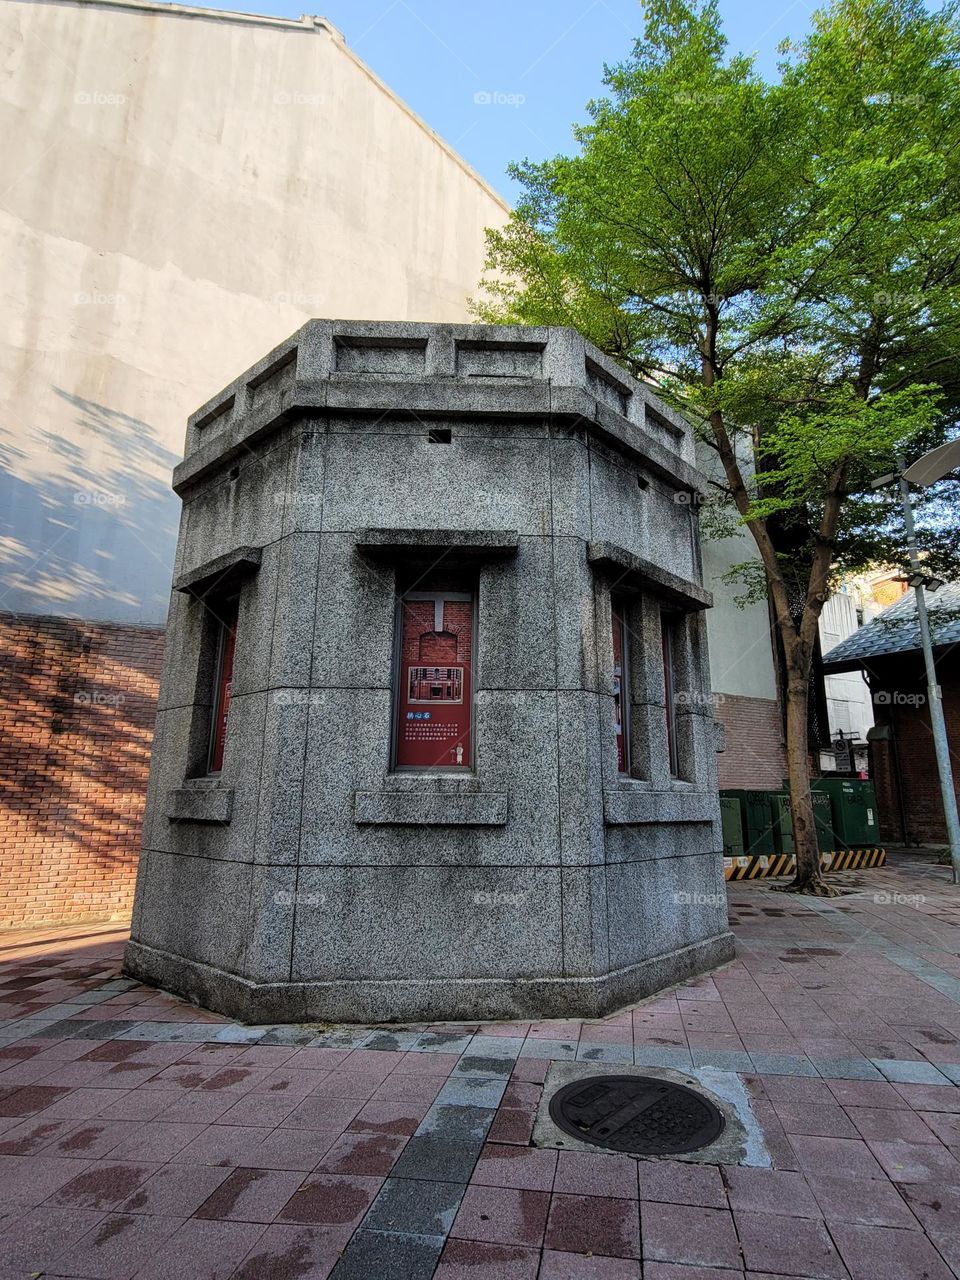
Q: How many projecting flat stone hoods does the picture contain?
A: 3